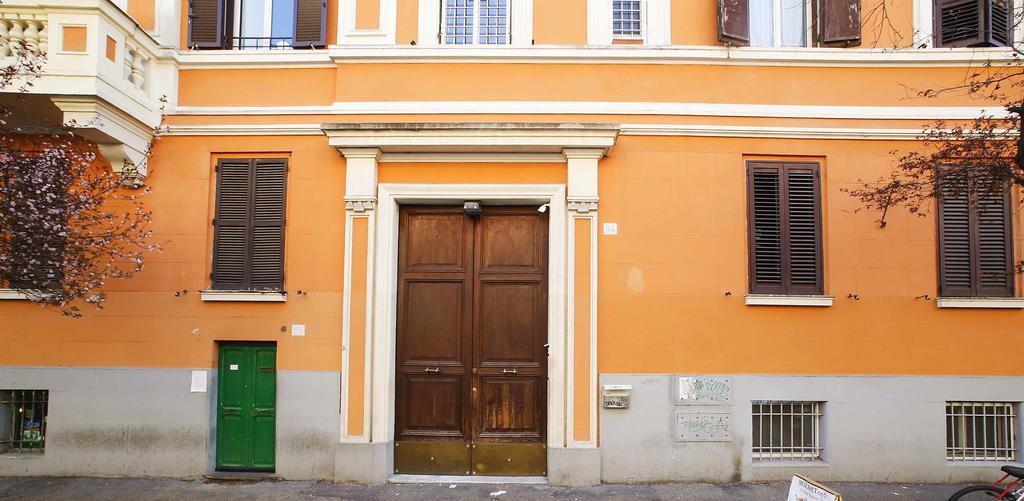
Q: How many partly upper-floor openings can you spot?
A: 5